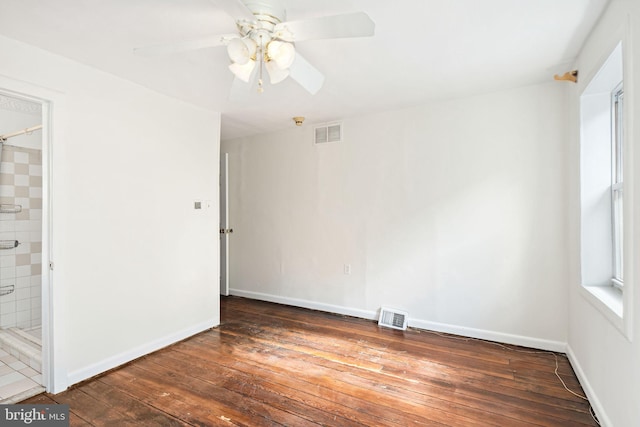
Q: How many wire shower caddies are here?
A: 3